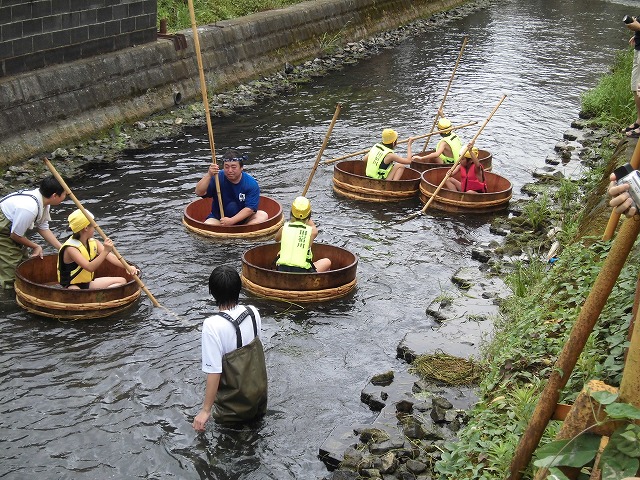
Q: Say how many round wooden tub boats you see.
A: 6